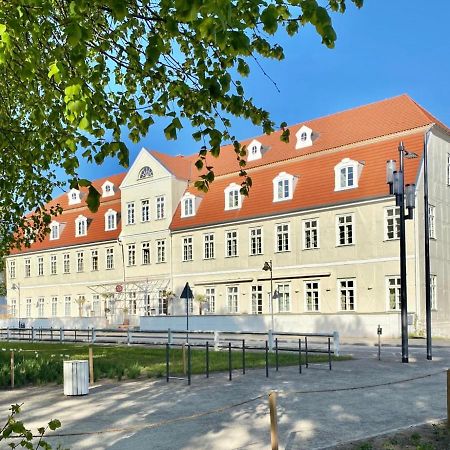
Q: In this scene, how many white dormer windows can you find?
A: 11